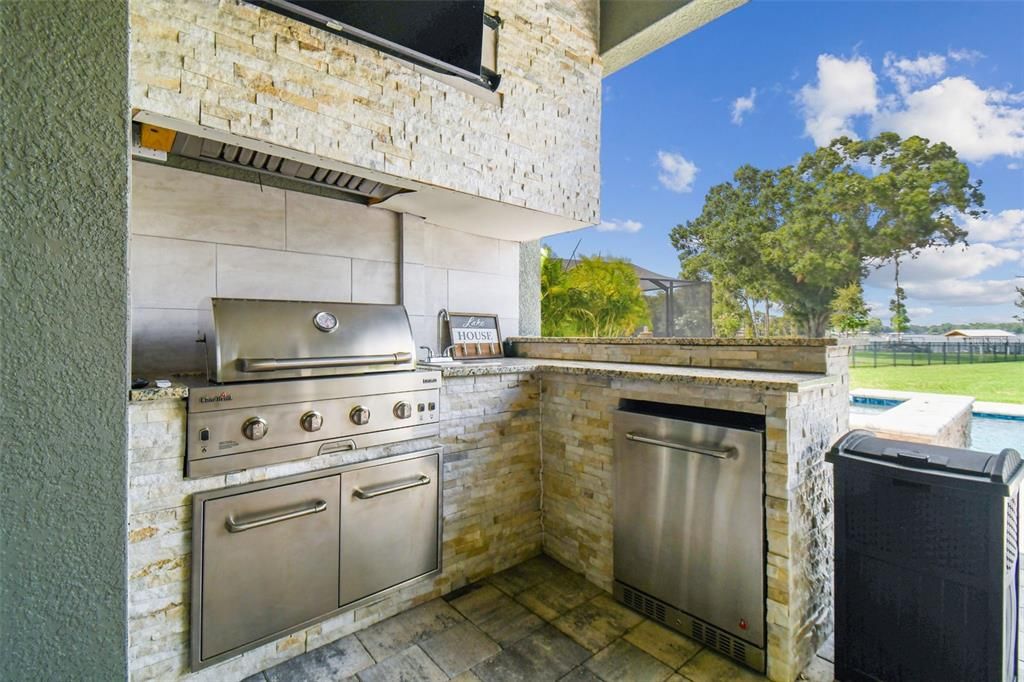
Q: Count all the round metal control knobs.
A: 4